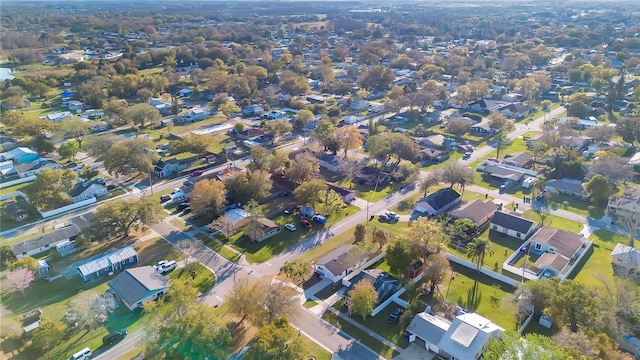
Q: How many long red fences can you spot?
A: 0